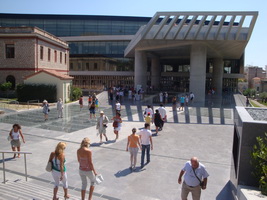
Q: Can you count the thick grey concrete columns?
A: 4